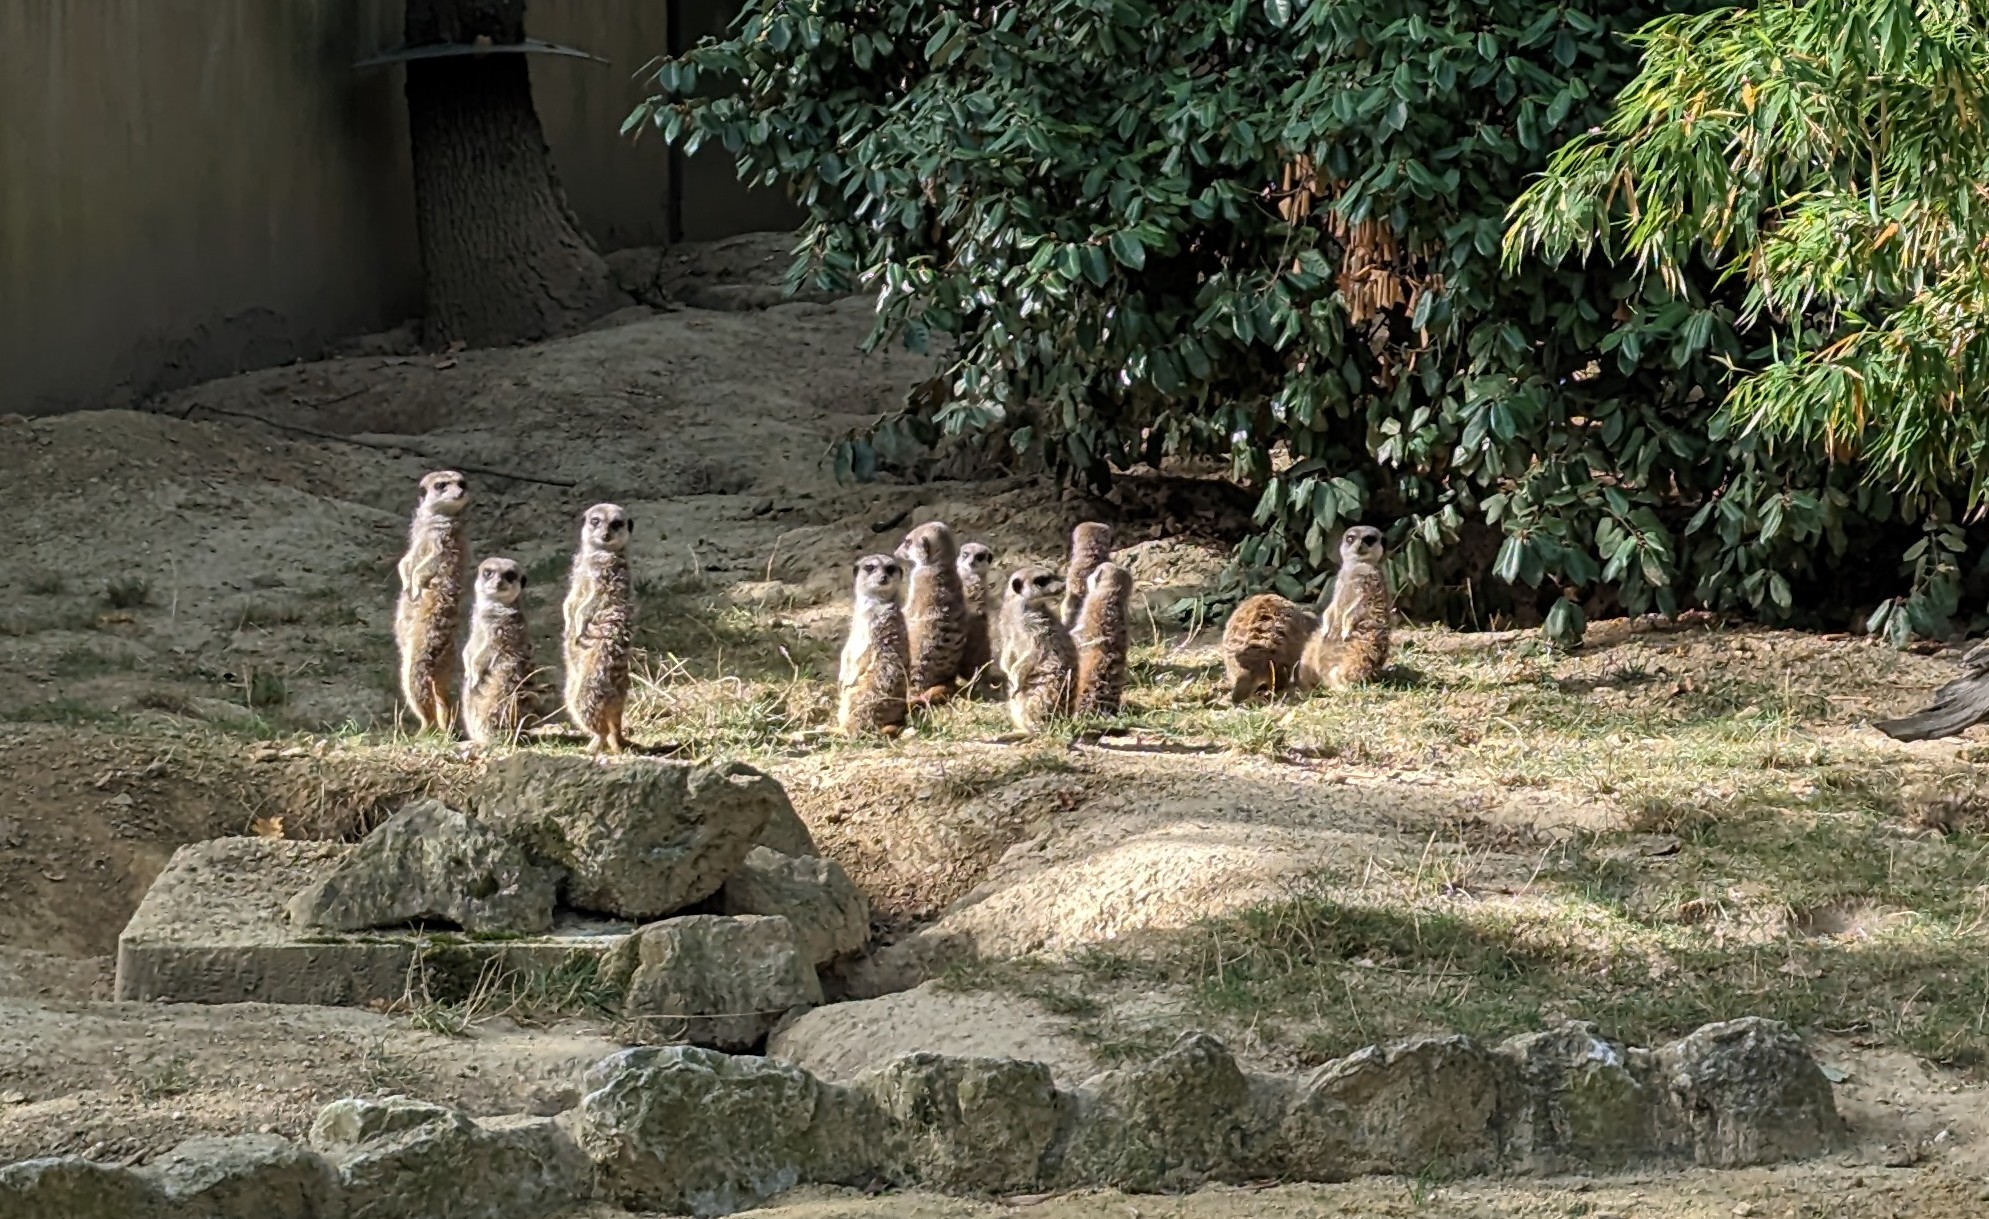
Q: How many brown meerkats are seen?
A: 11